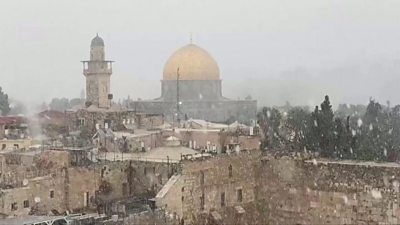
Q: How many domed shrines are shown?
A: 1